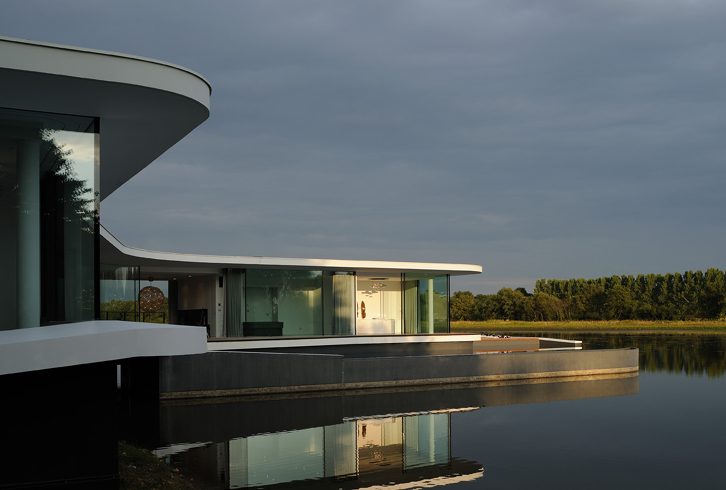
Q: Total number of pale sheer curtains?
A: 3